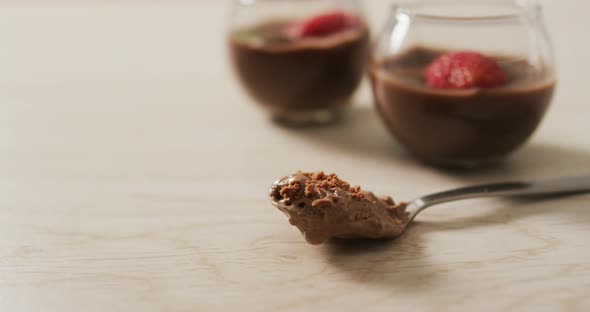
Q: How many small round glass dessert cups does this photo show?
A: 2